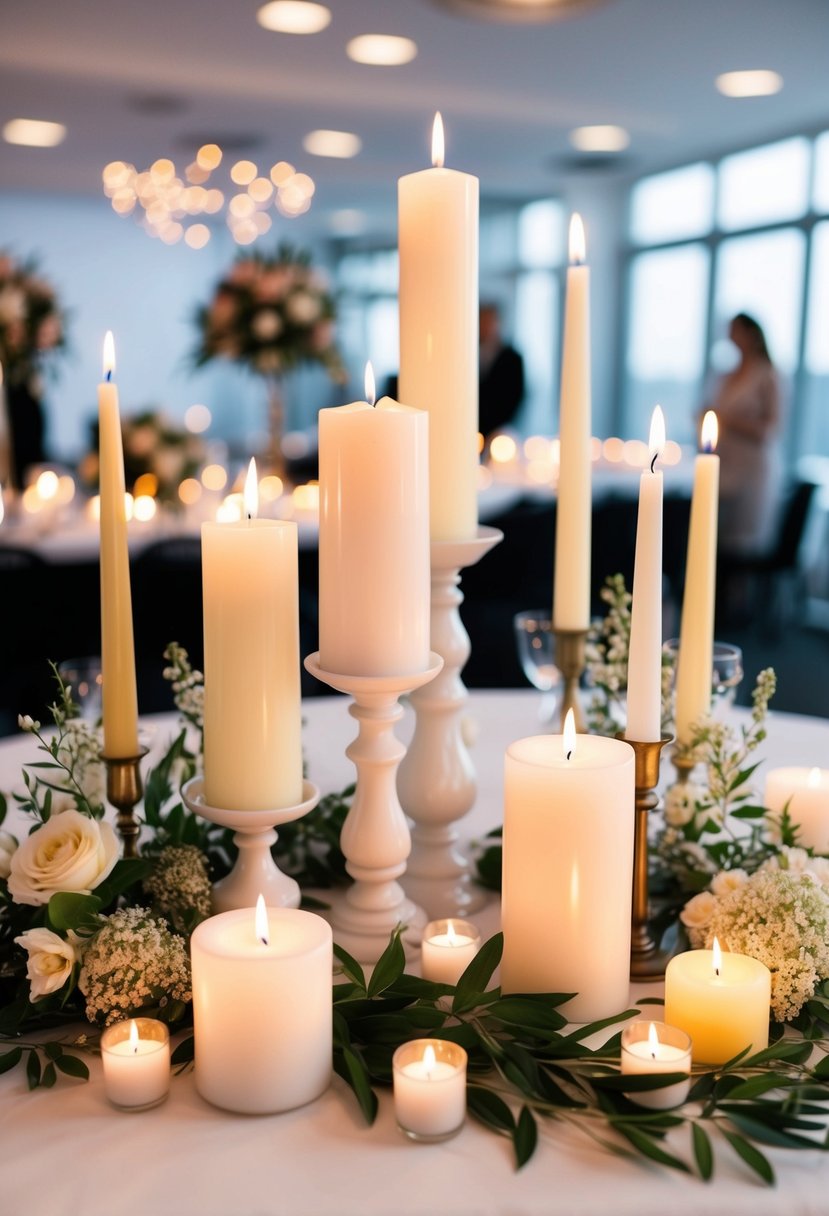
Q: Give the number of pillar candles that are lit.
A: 7